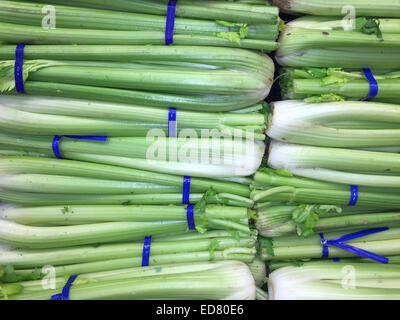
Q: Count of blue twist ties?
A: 11